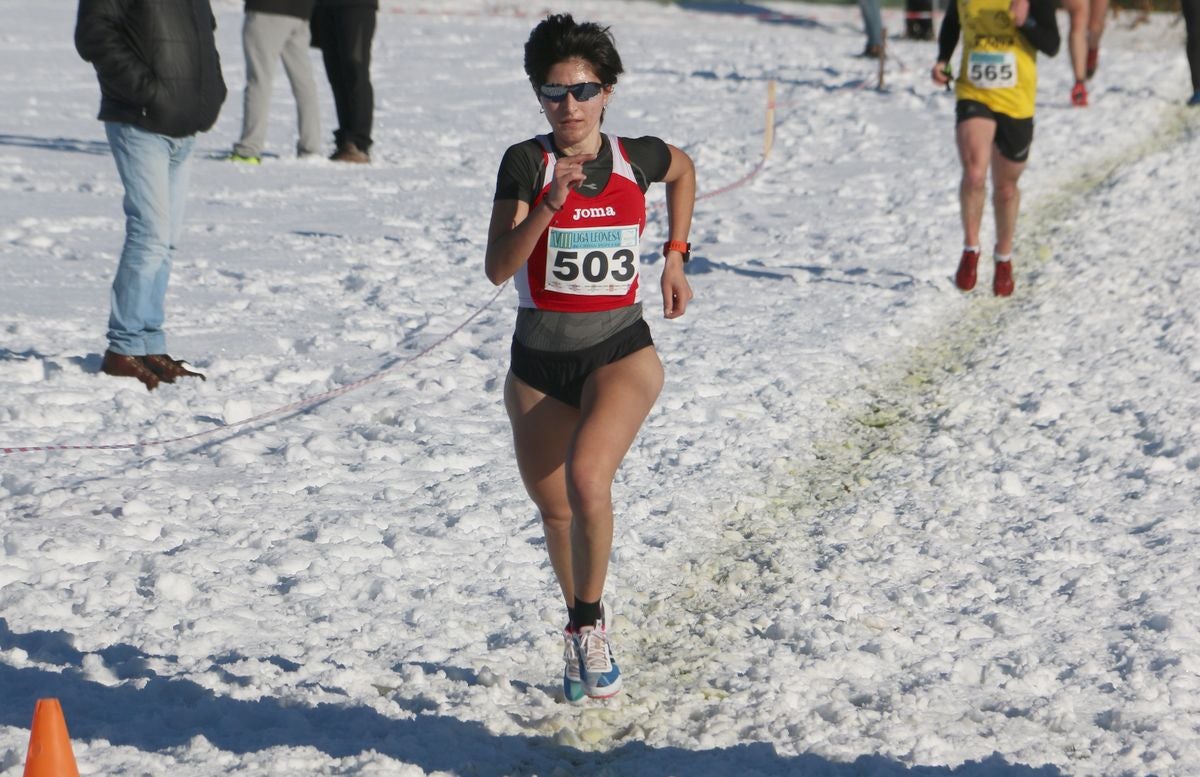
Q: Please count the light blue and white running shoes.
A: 2